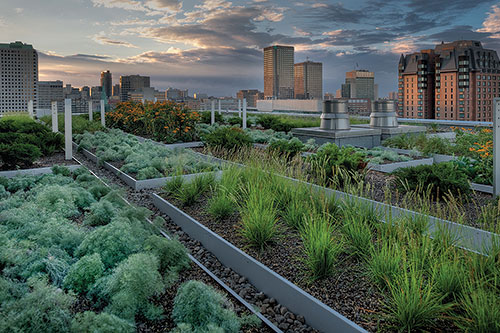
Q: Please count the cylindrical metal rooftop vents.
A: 2